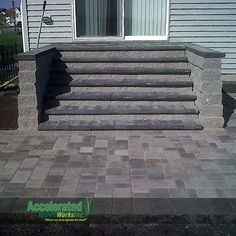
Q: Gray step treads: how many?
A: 7